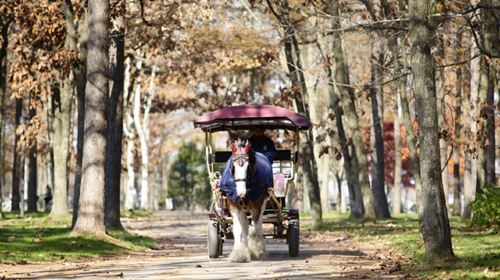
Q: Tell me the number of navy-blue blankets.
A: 1